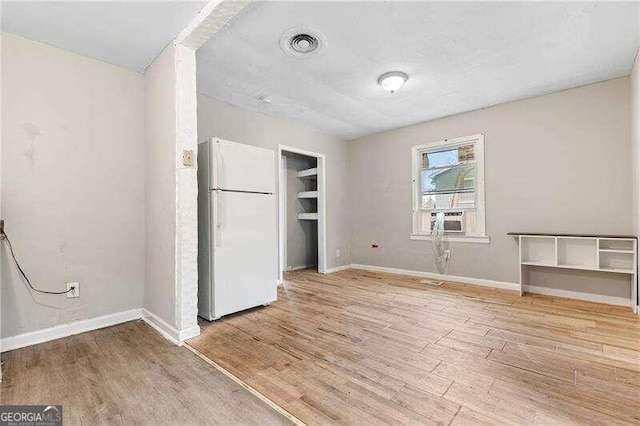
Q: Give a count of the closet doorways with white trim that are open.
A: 1